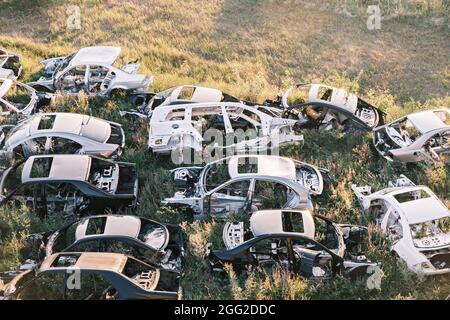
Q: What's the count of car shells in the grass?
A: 14